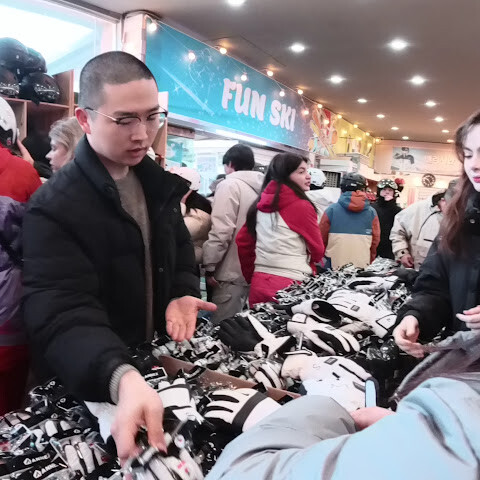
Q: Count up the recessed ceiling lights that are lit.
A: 13